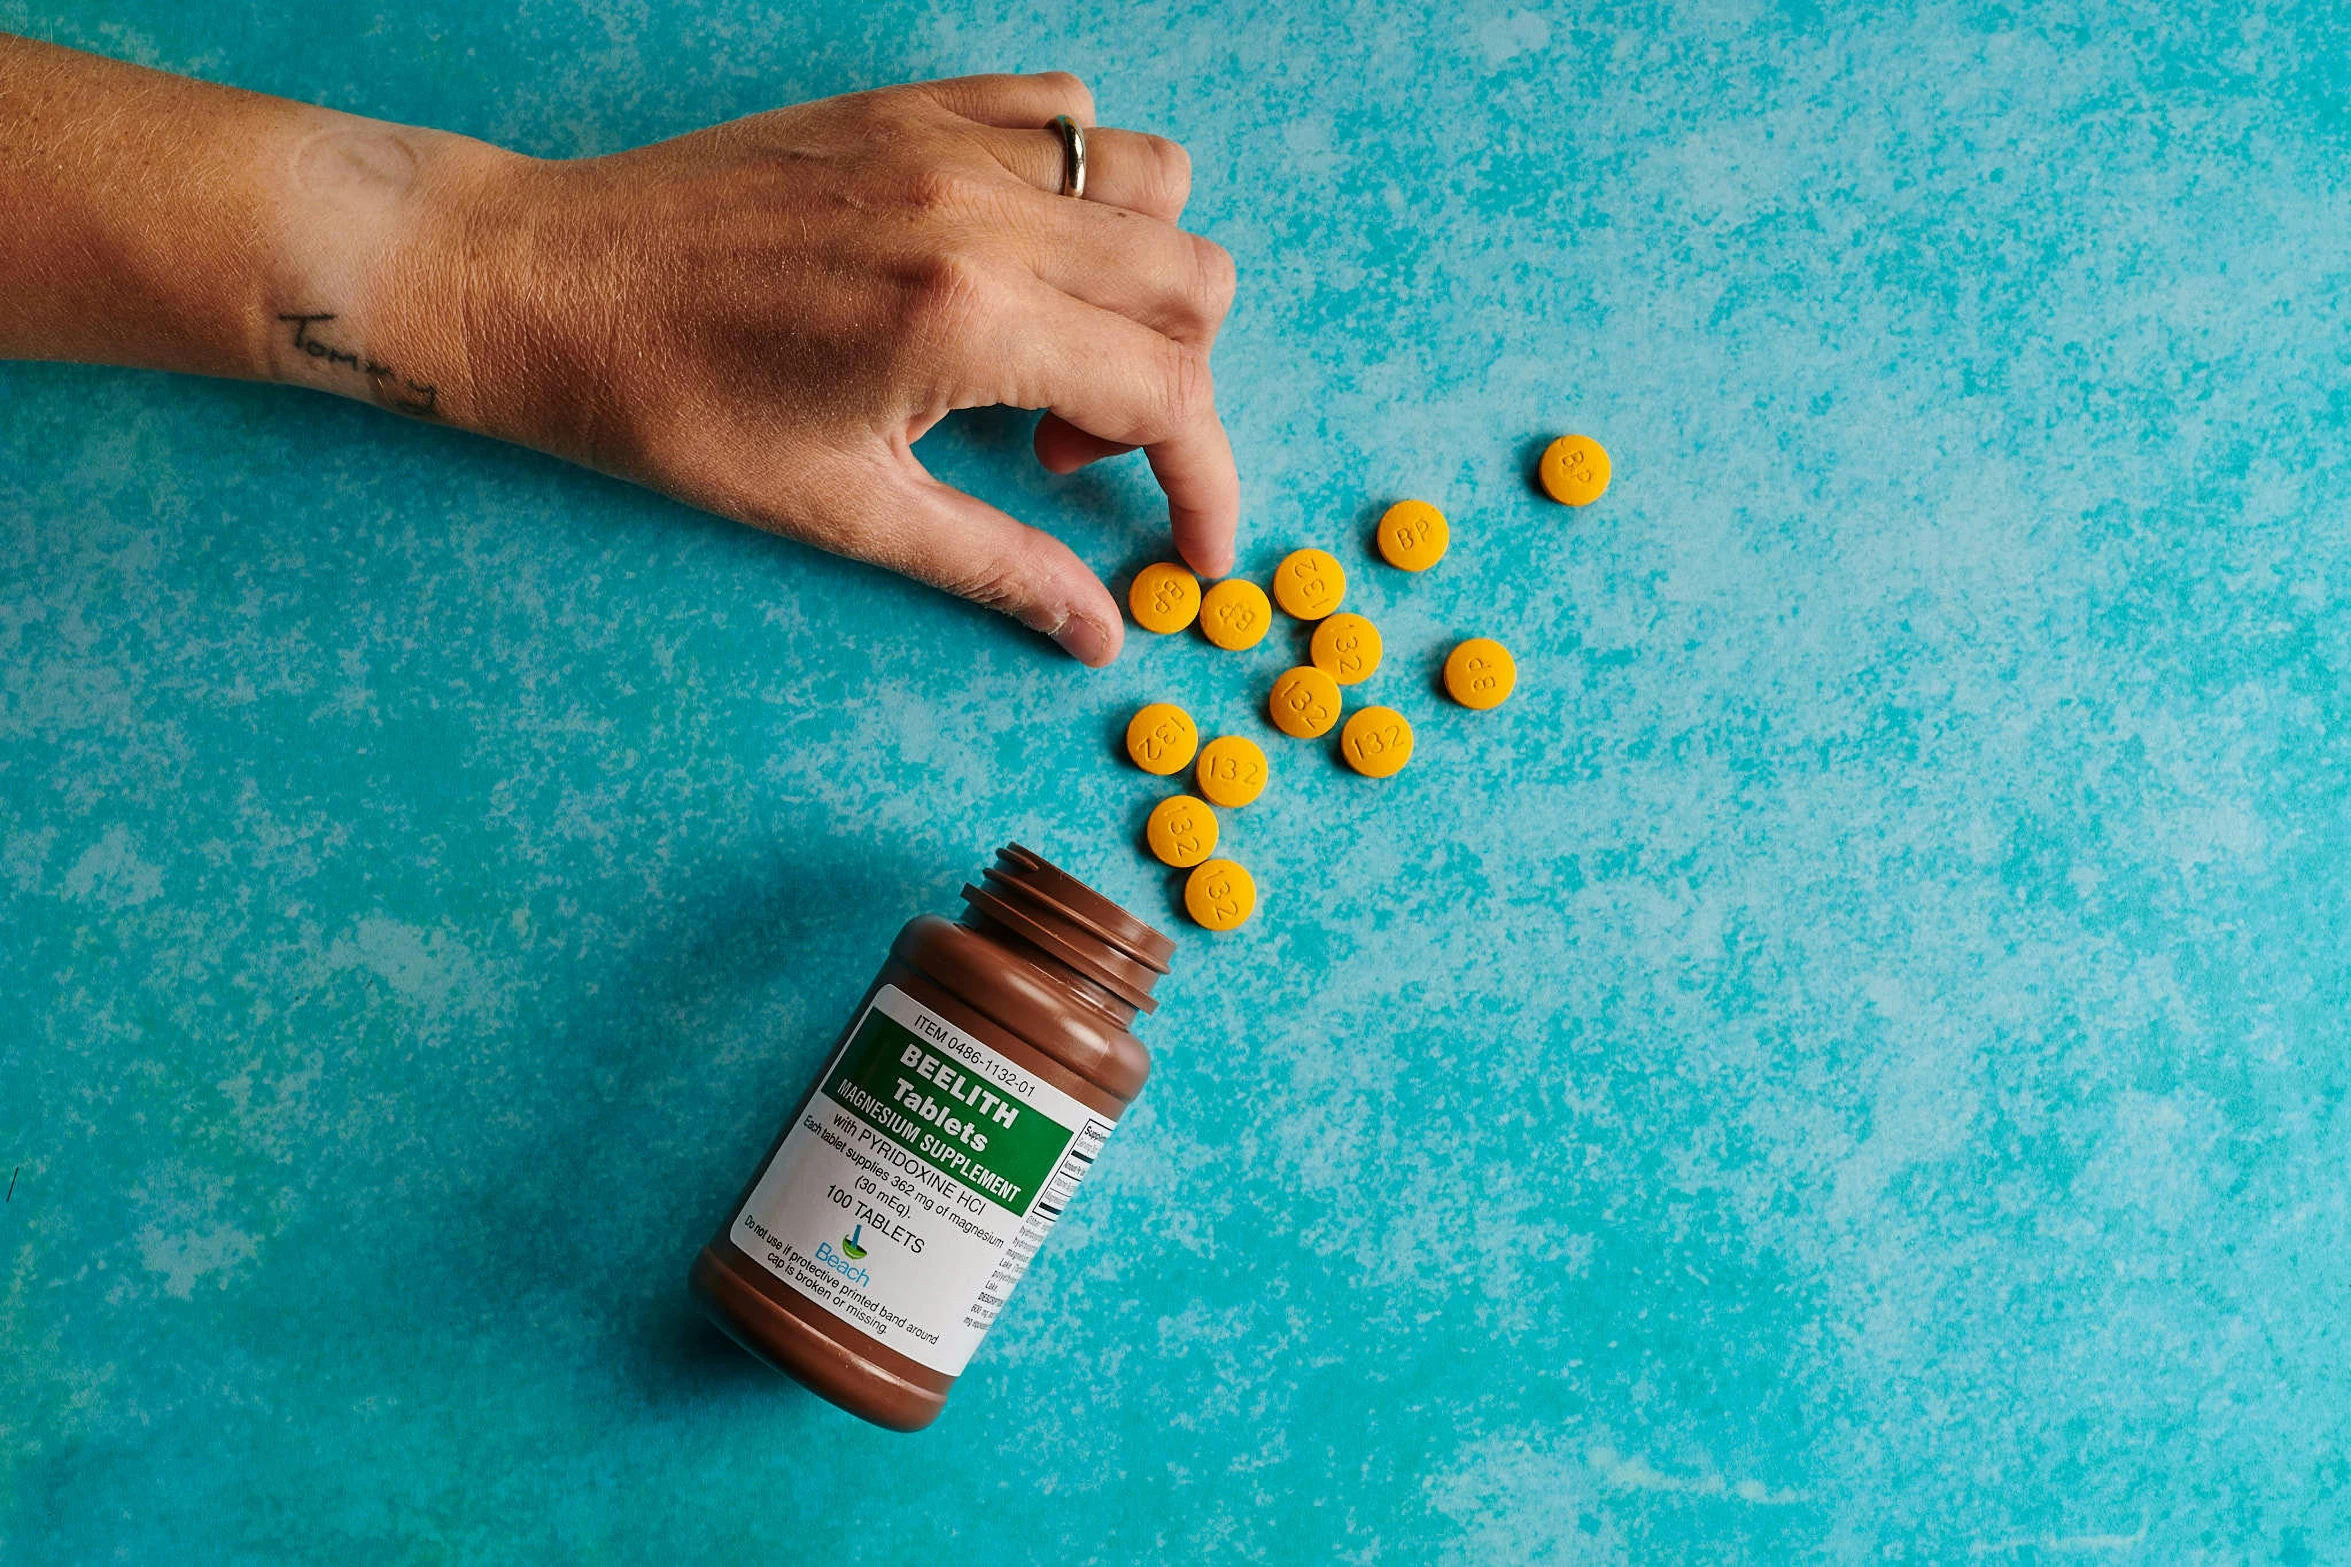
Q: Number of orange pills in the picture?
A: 13